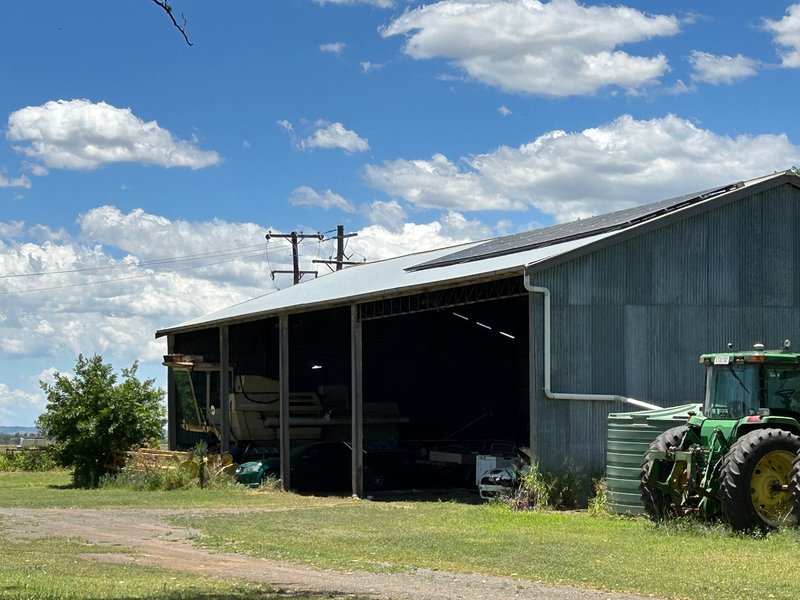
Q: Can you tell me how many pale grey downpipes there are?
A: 1